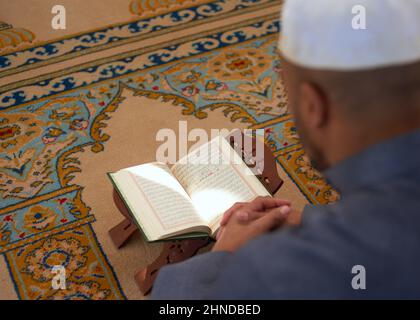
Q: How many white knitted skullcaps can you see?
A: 1